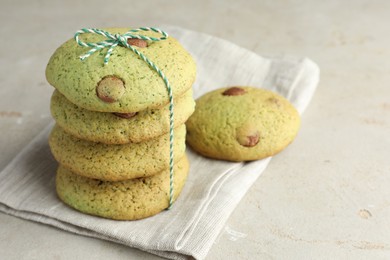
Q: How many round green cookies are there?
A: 5